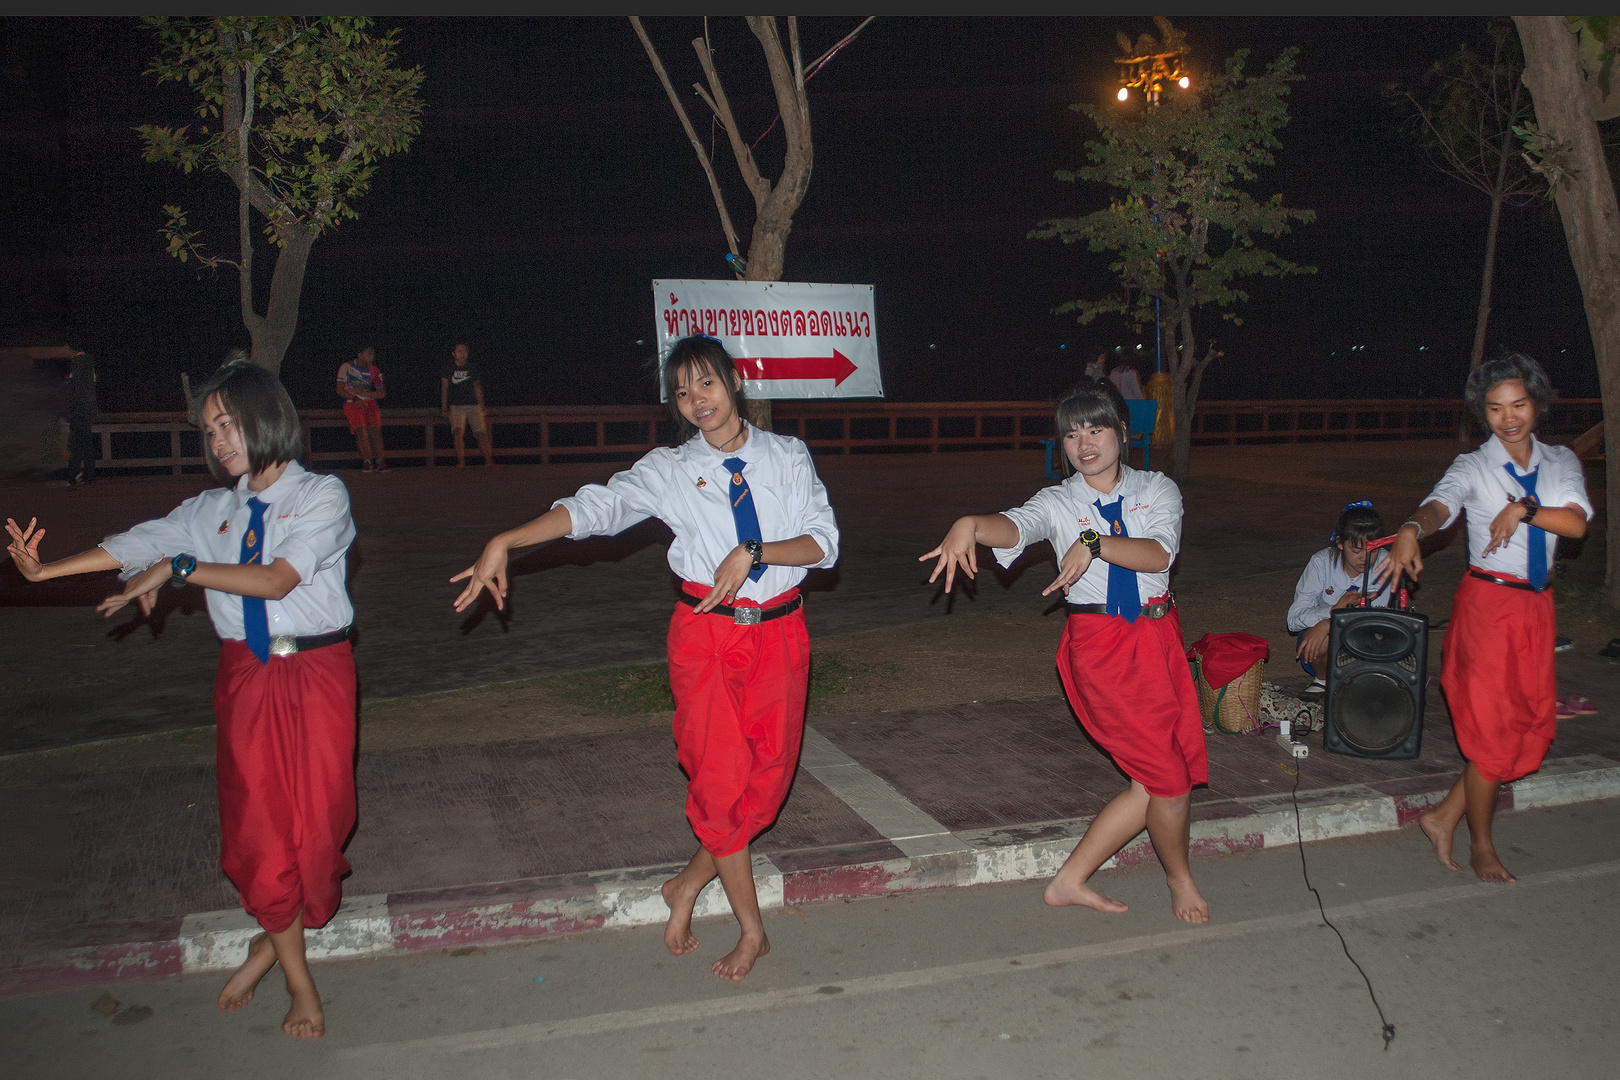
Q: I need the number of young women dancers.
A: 4